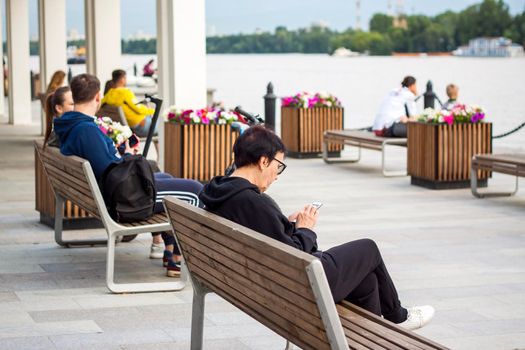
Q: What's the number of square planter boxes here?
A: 4